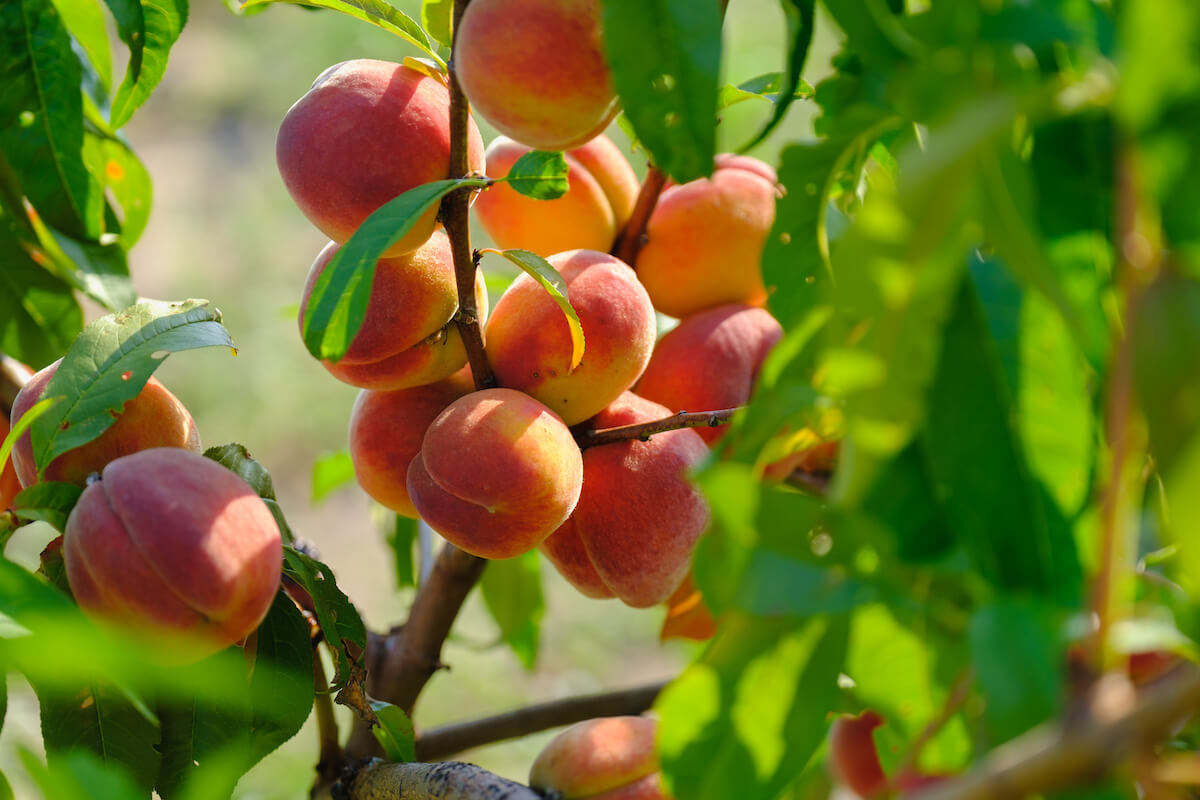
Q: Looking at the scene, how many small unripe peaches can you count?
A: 0